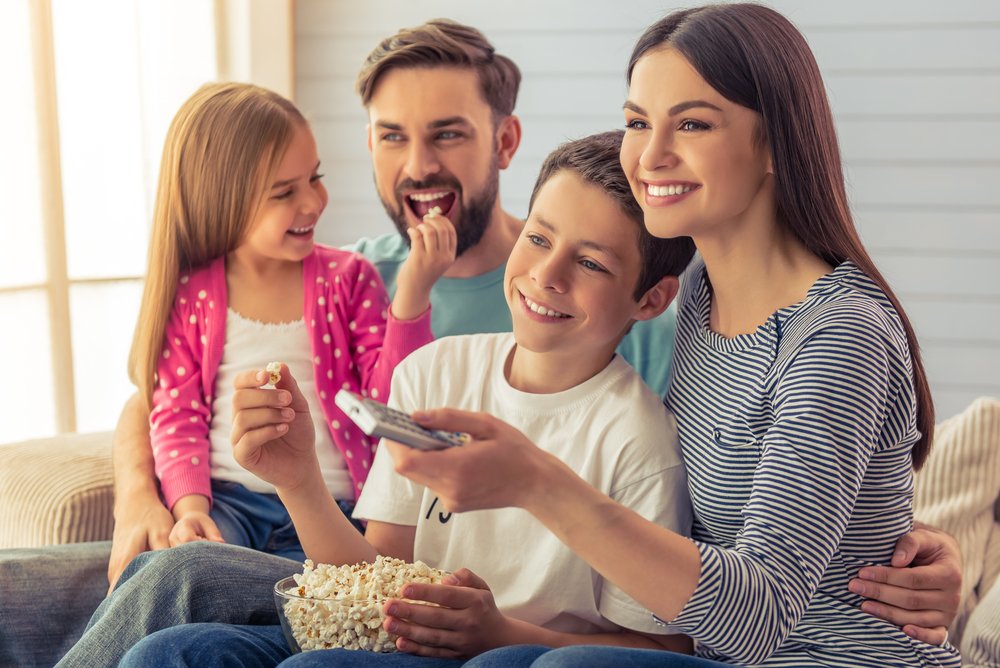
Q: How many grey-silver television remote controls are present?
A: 1